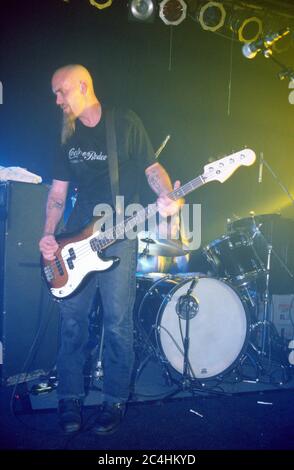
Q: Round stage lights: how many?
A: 5